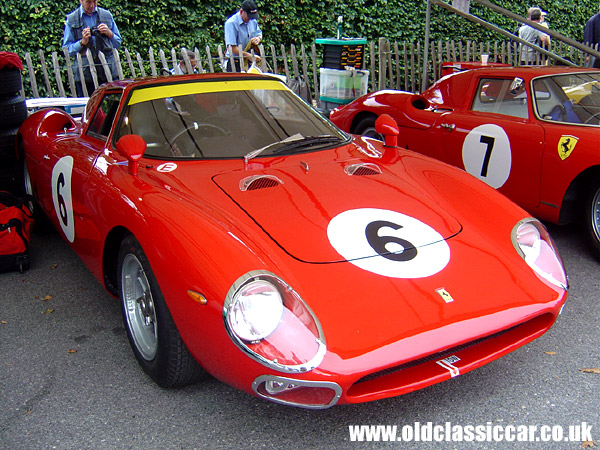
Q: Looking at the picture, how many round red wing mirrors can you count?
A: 2